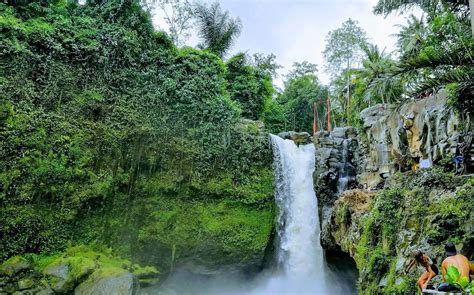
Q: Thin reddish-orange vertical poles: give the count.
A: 2